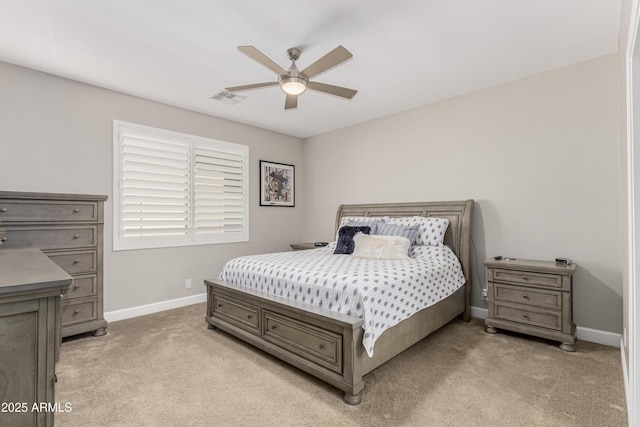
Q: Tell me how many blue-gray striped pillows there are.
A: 2